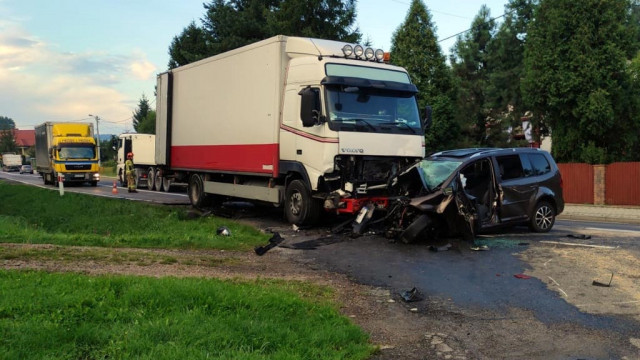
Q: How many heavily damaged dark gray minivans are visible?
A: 1